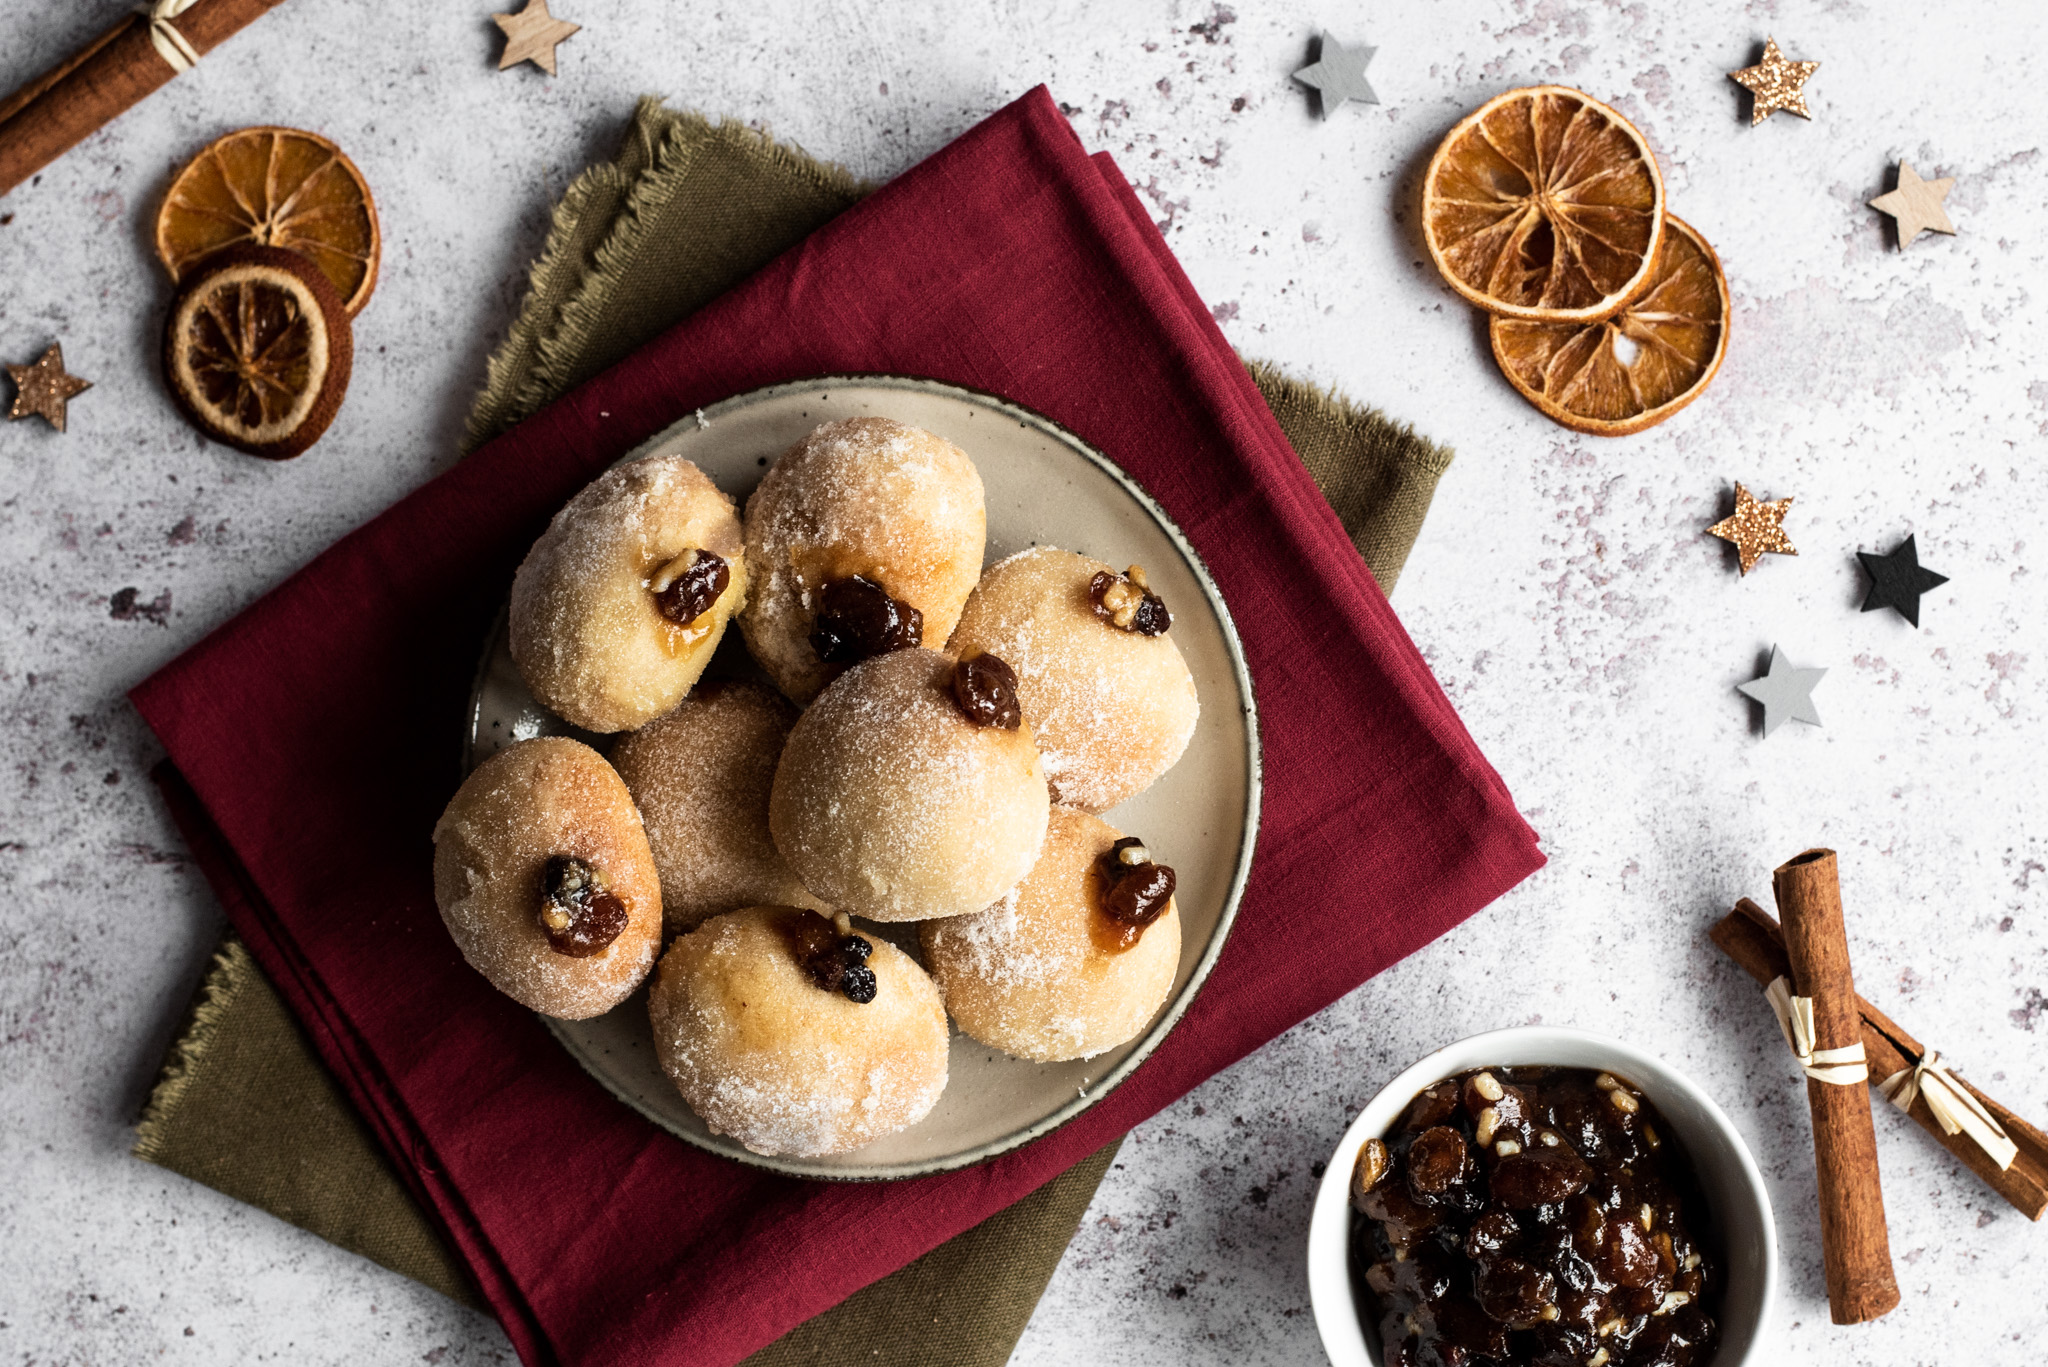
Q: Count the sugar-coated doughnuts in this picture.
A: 8